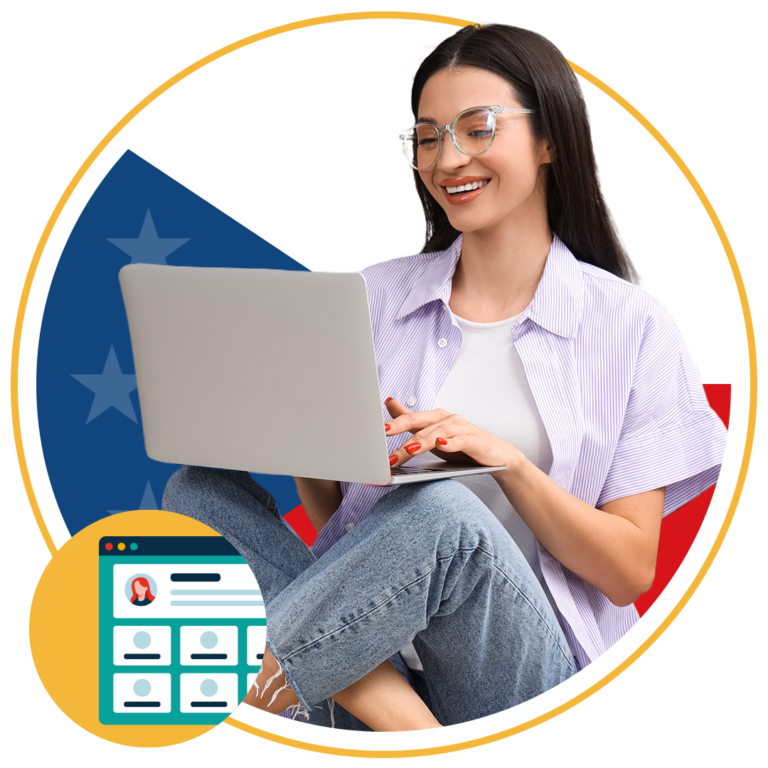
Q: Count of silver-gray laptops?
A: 1